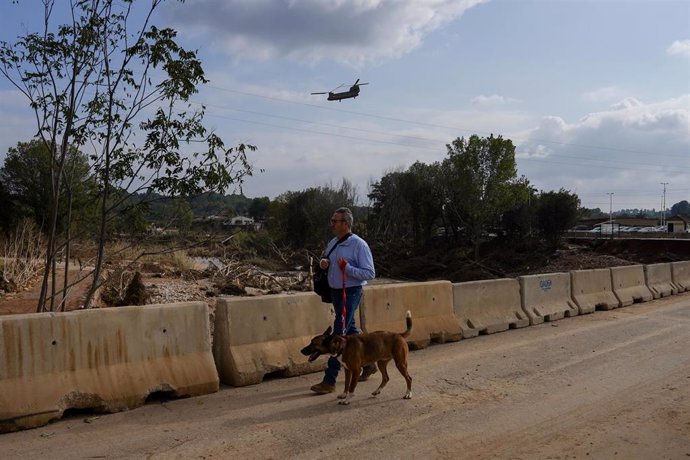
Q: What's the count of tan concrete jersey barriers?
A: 9